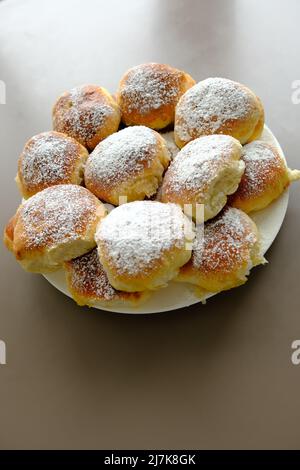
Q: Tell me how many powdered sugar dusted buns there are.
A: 11